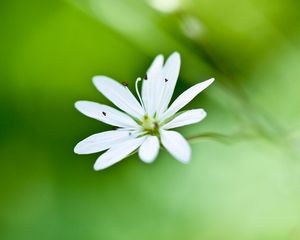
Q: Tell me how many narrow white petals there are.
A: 10